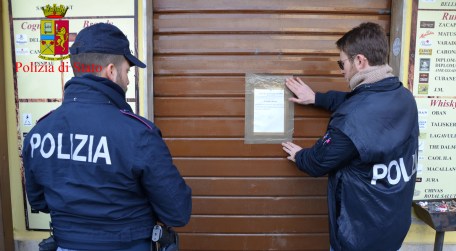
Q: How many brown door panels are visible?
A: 13